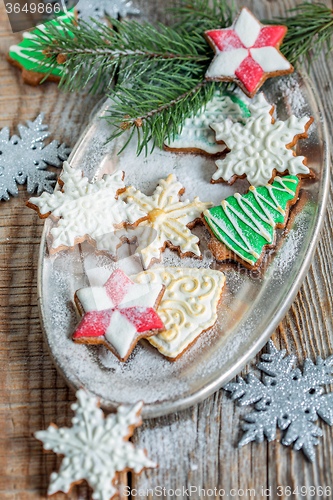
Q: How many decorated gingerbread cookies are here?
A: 10